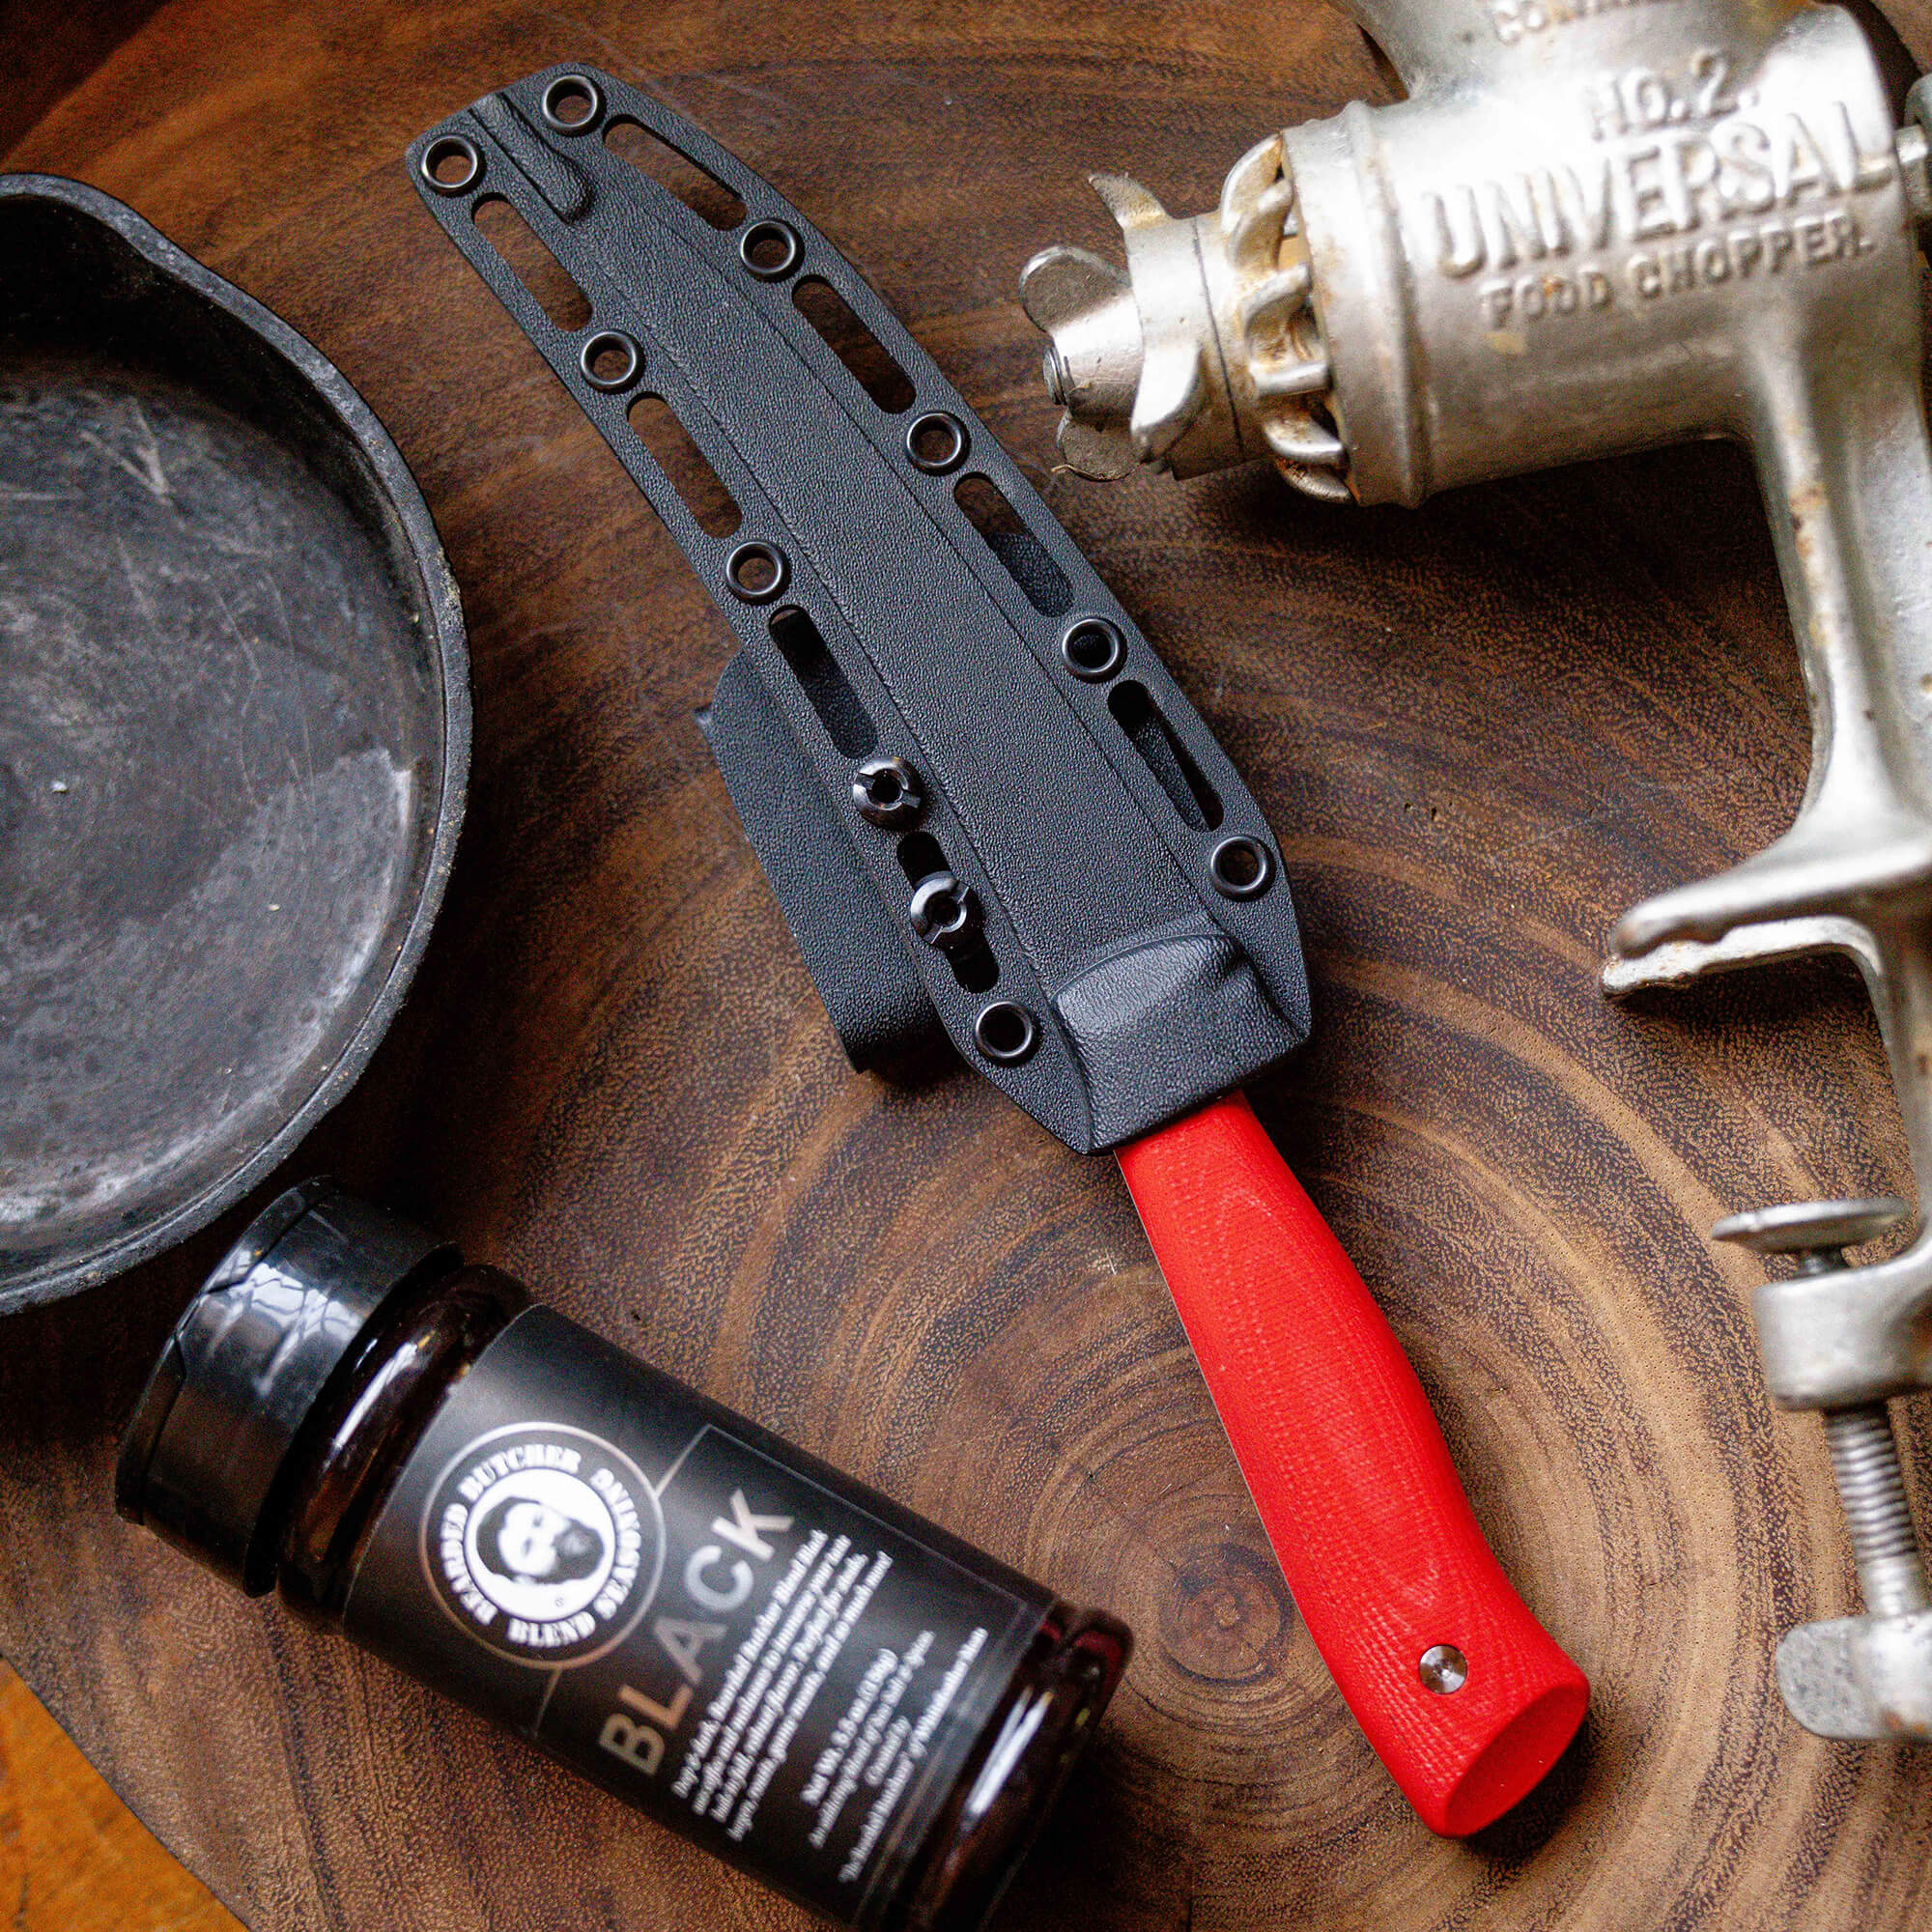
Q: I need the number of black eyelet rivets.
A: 9